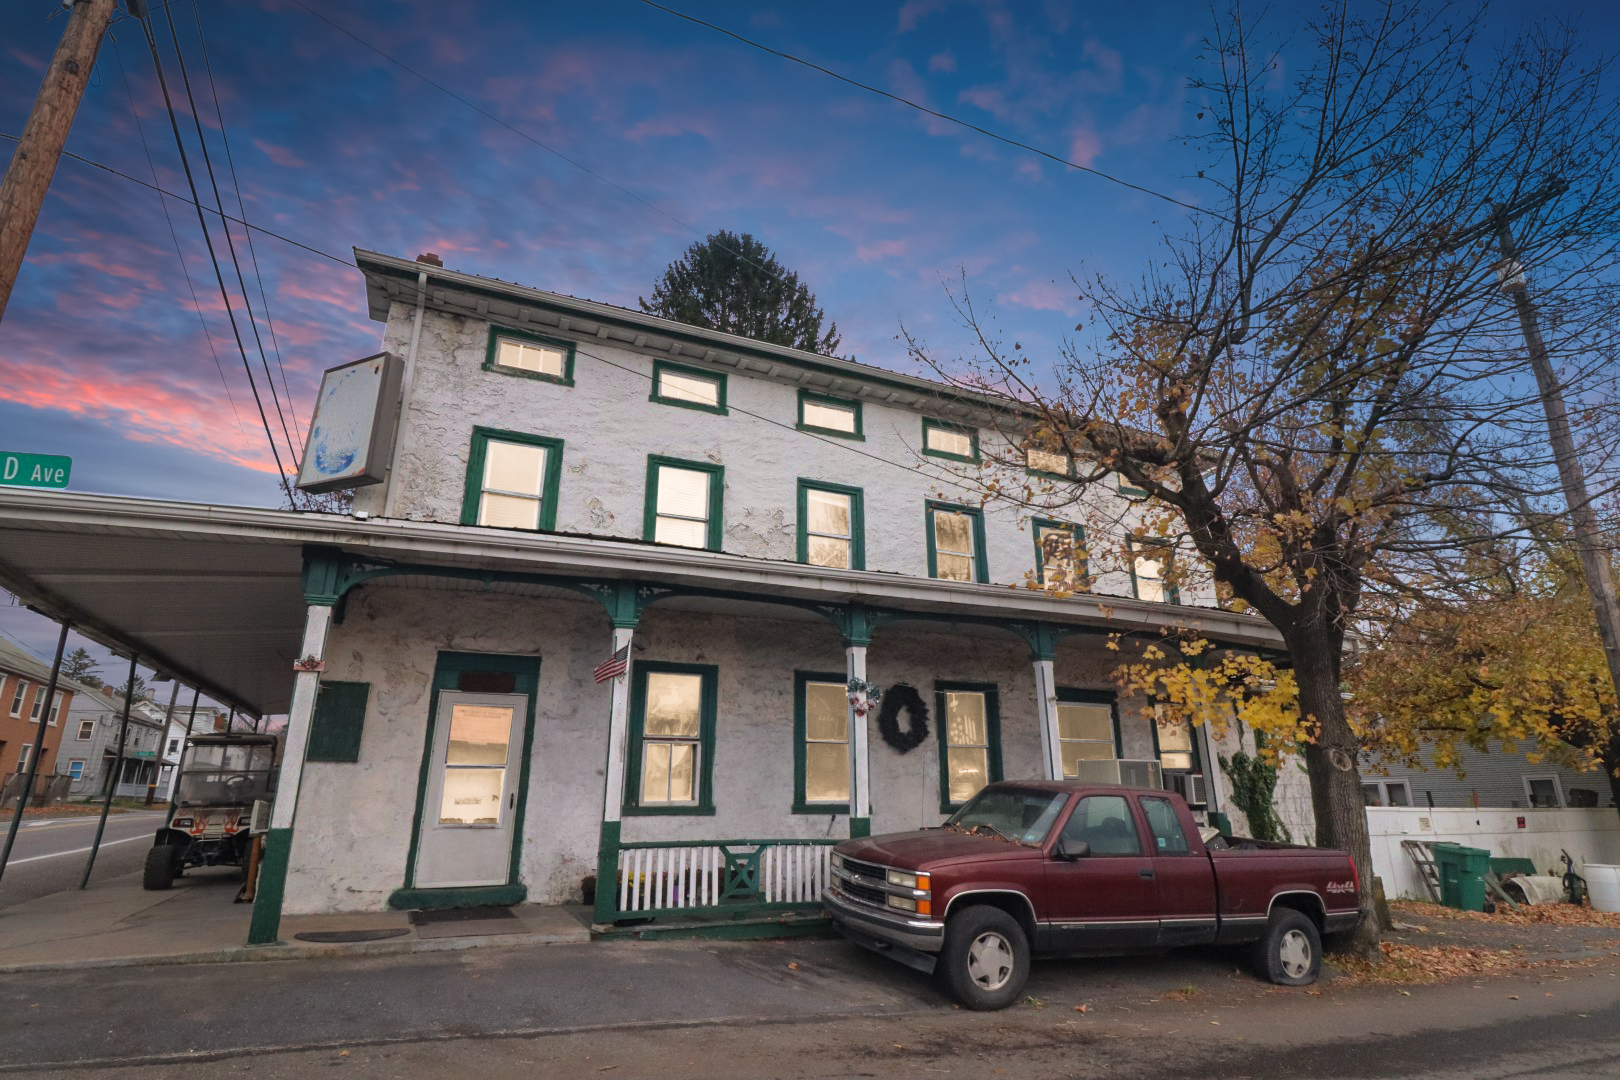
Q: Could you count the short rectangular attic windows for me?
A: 6